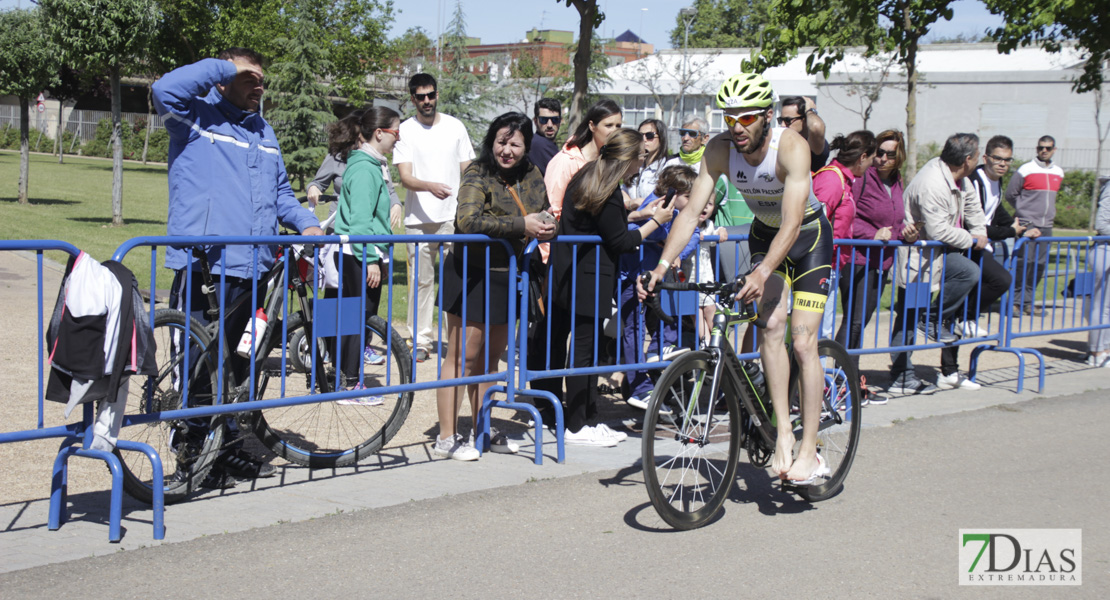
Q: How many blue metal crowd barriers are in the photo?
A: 5